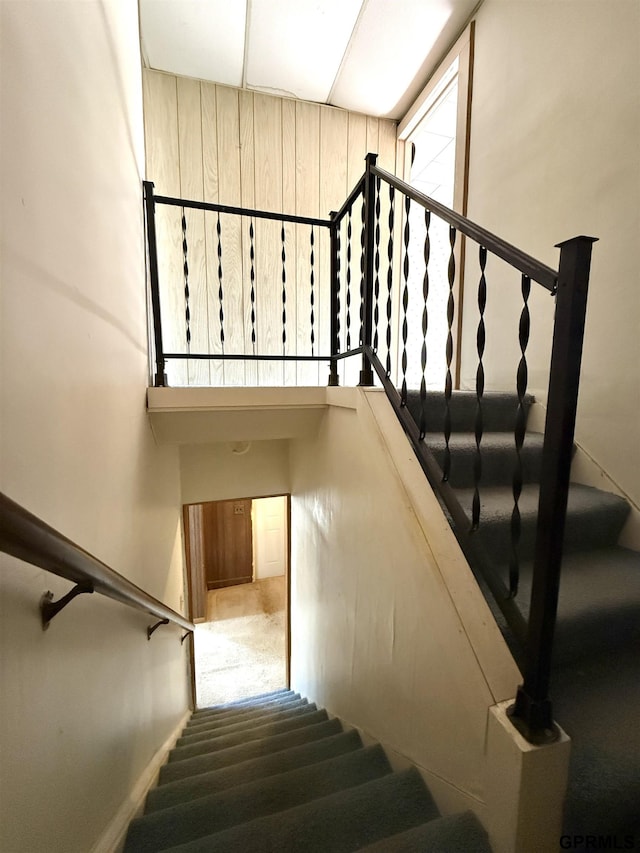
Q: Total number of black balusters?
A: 15